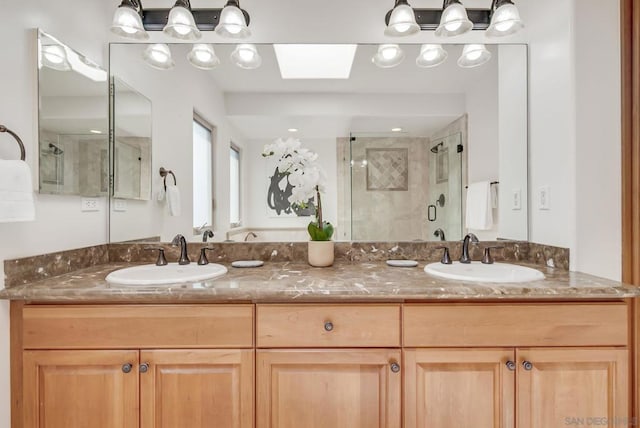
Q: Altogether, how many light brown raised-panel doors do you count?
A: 5